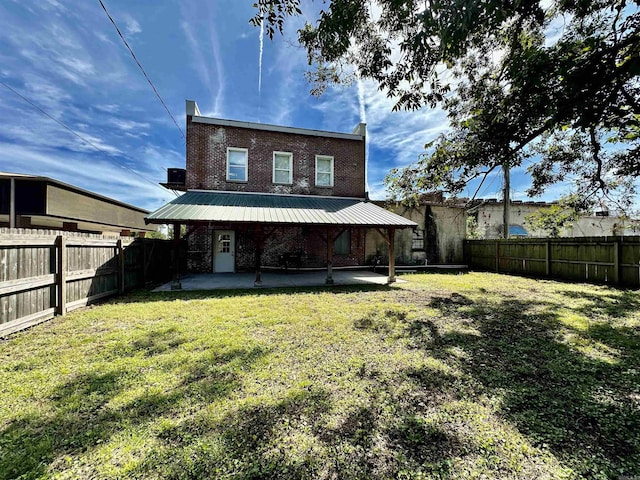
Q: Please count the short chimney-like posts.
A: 2